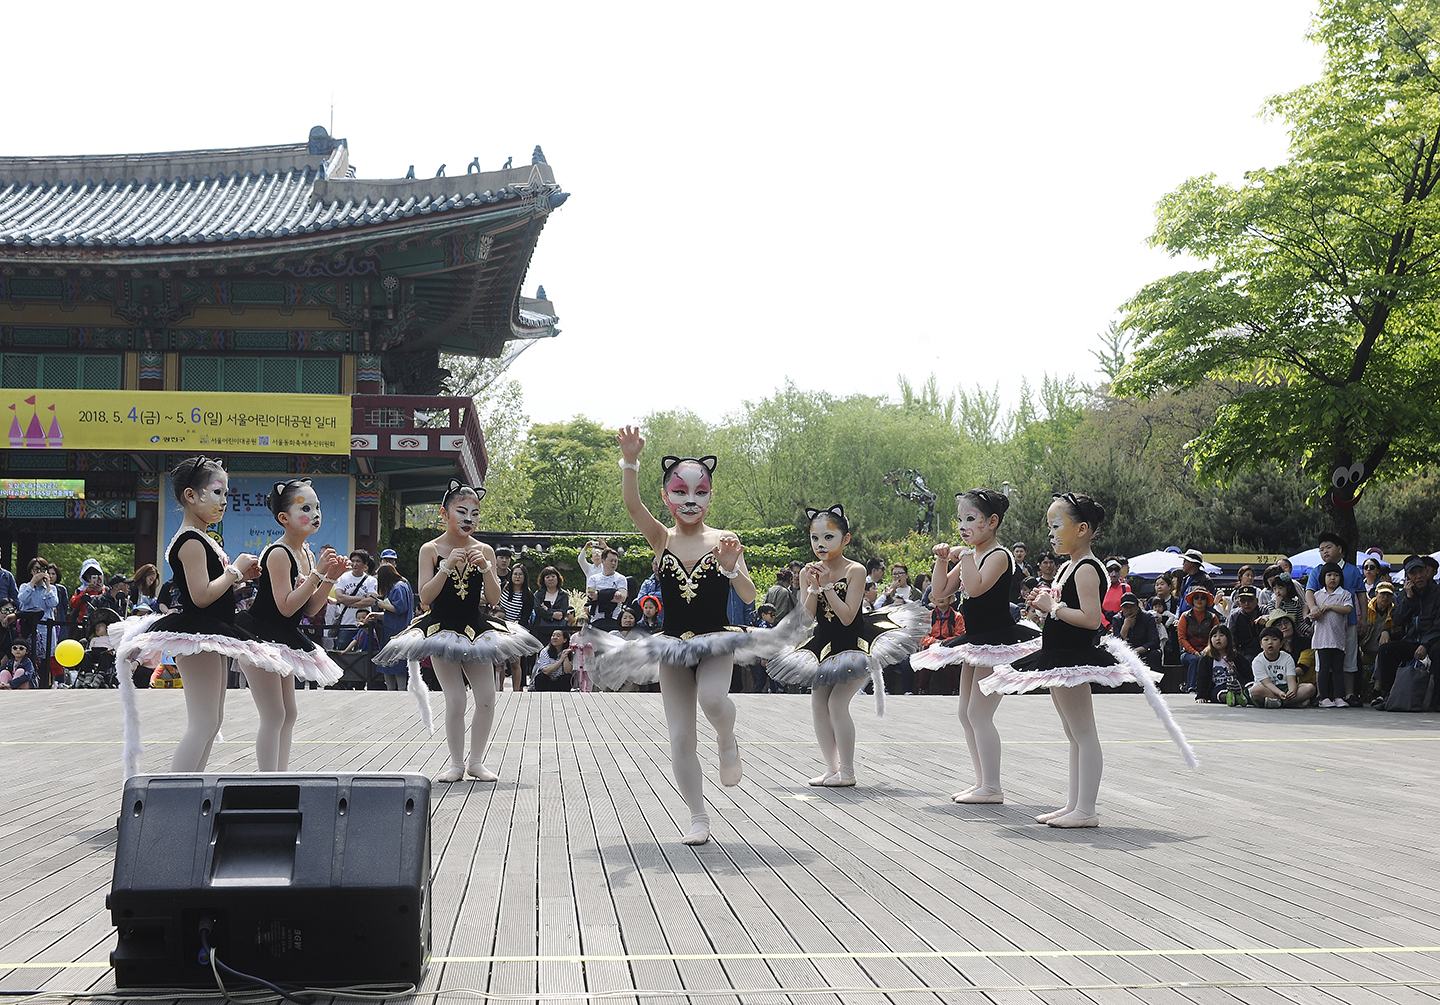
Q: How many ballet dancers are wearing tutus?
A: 7